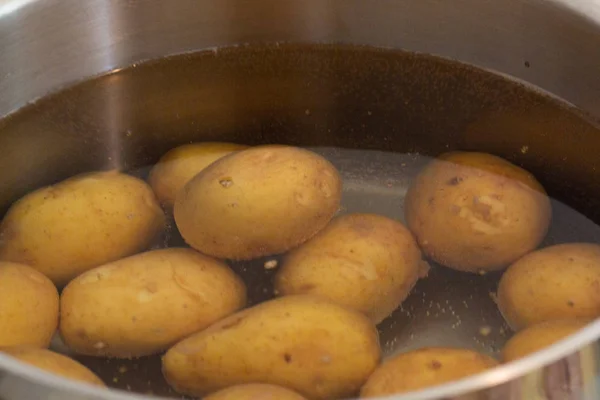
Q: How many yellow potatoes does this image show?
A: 13